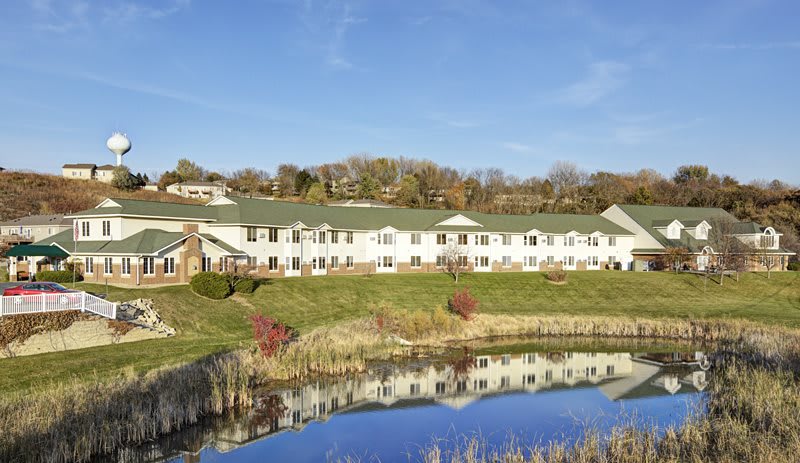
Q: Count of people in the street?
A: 0